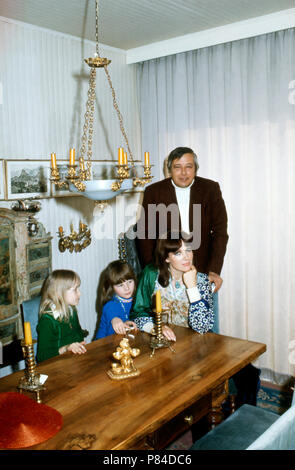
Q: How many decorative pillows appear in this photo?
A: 0